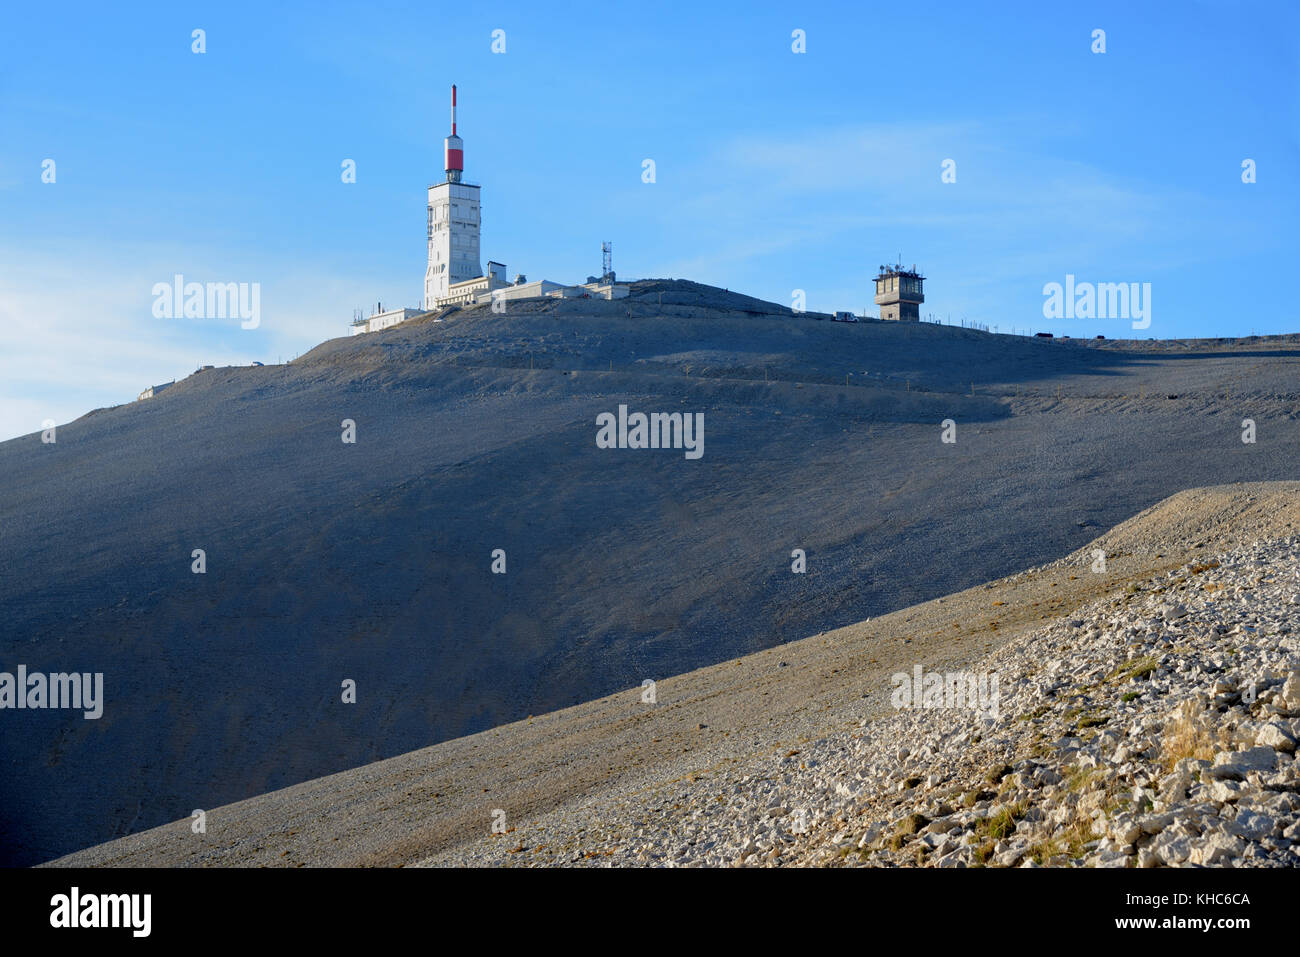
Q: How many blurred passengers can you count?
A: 0